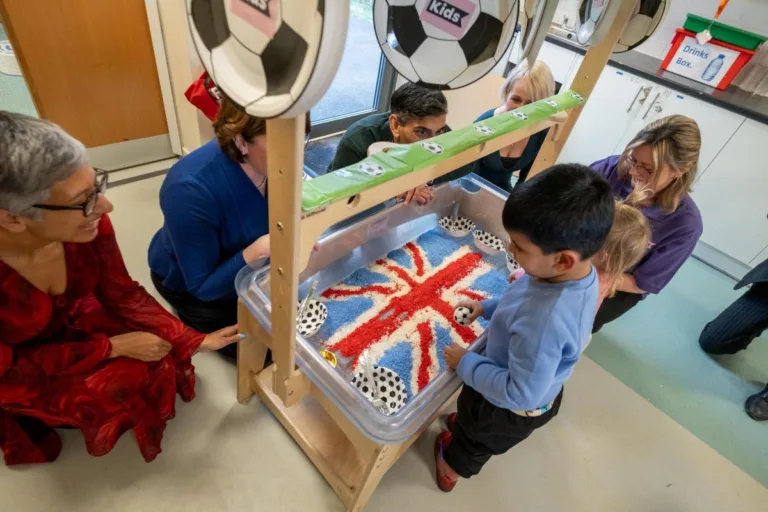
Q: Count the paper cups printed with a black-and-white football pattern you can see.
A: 5